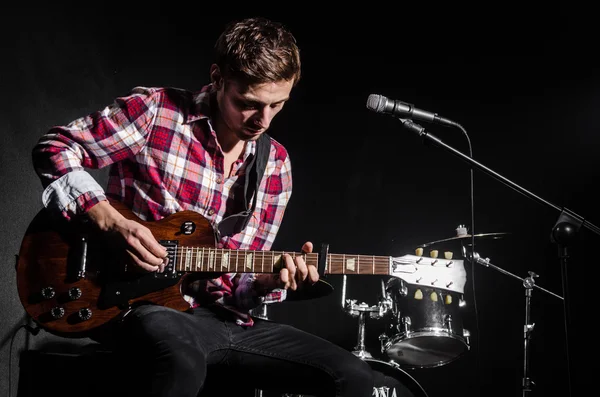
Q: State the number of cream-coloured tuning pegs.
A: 6